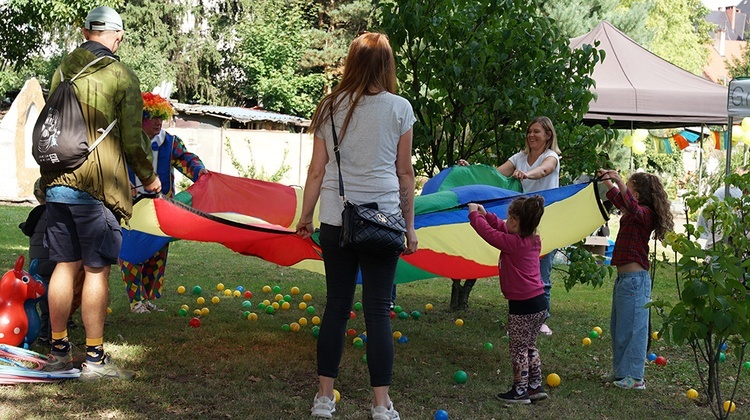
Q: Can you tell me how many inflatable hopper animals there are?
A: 2